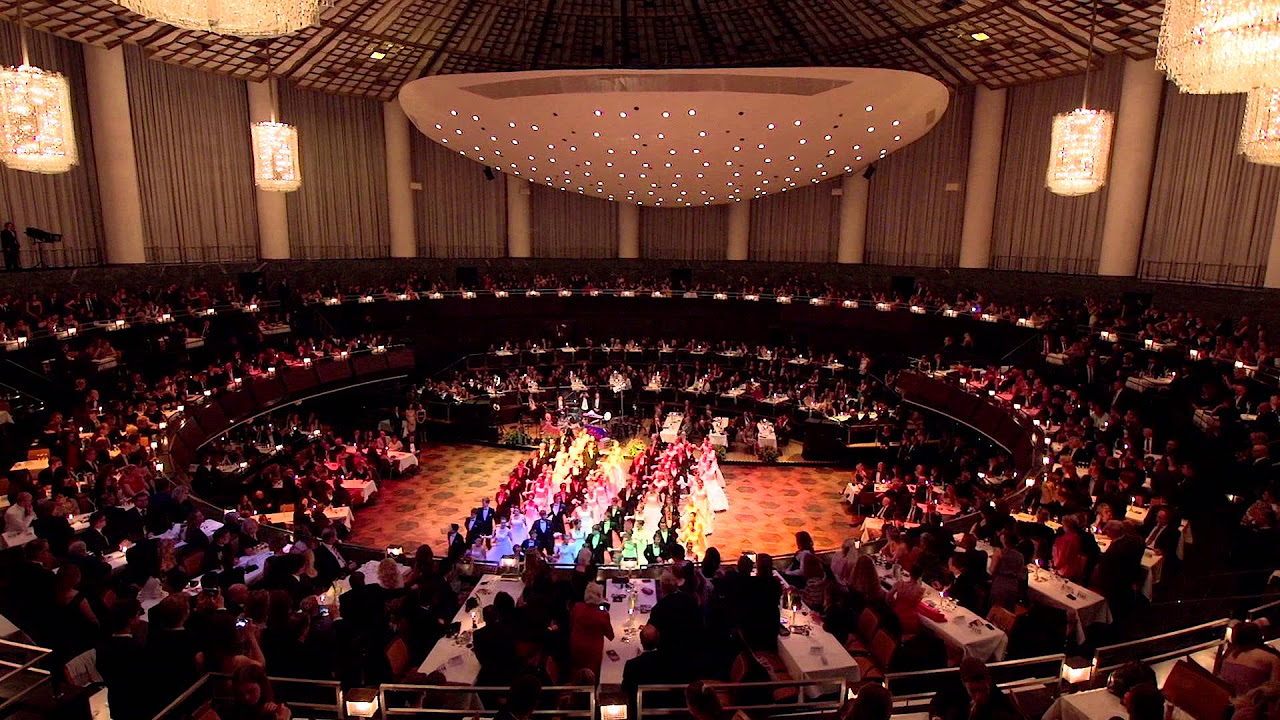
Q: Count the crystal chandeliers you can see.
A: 6